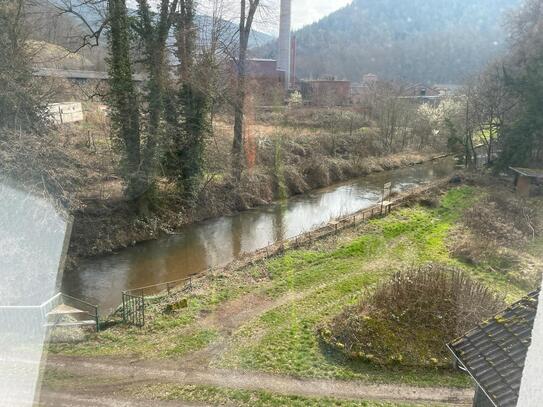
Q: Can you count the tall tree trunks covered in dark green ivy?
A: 3